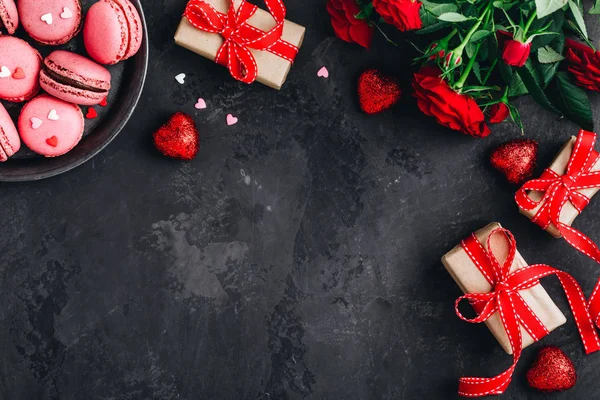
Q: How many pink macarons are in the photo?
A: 7